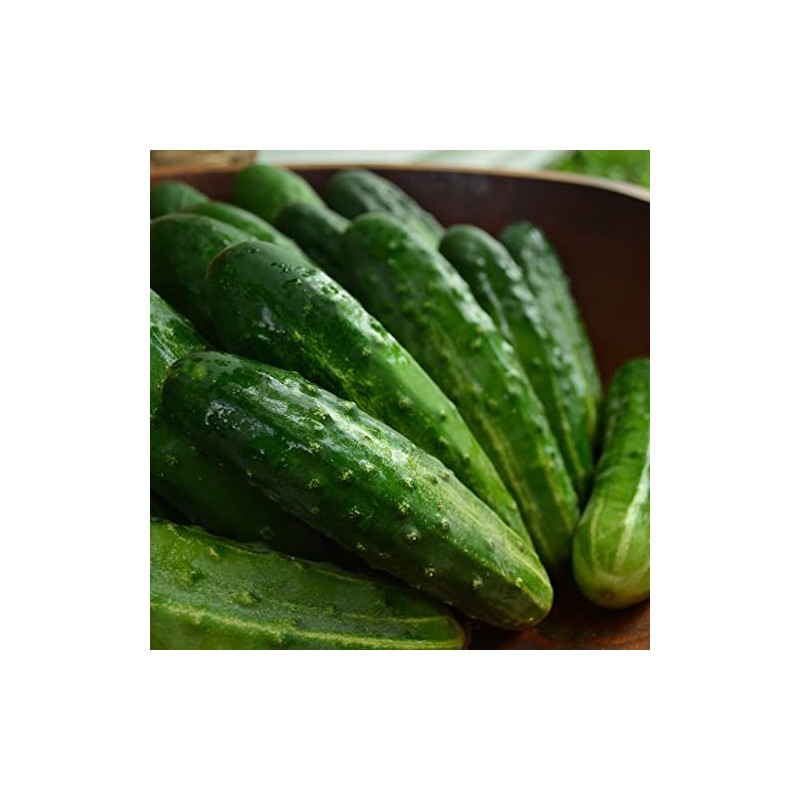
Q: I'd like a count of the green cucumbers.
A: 14